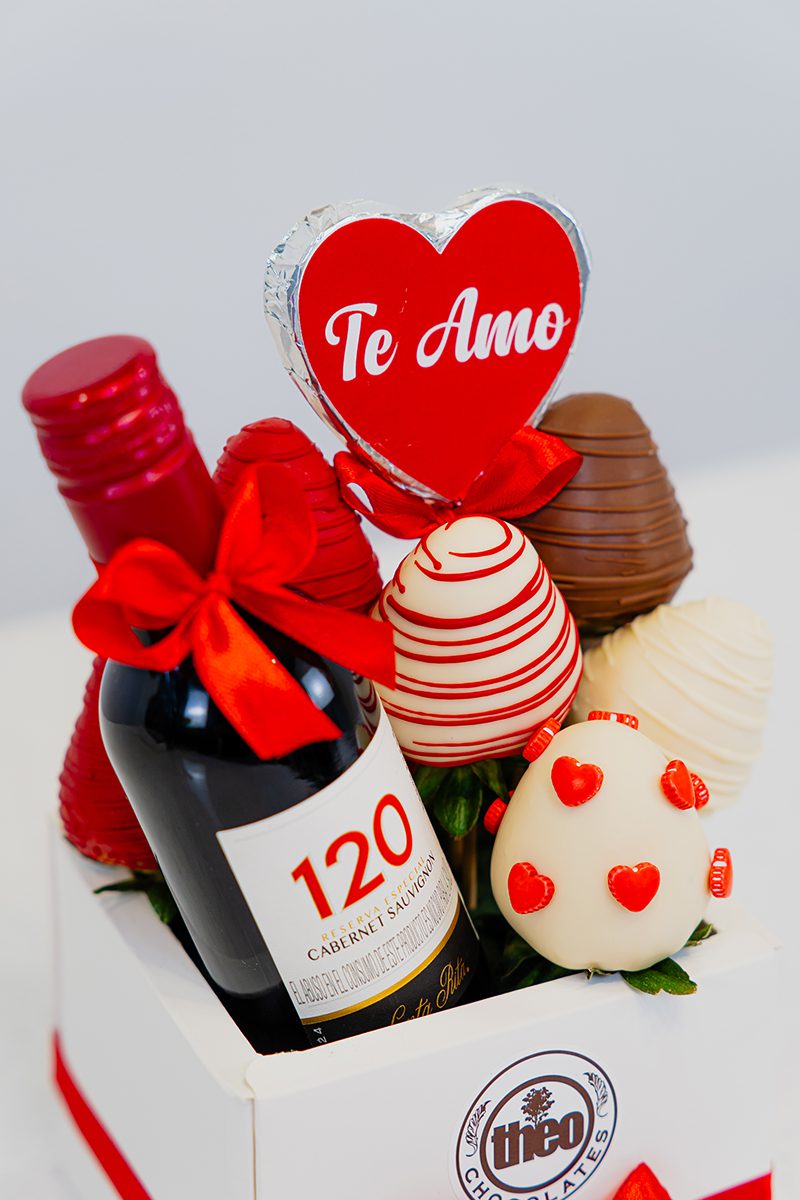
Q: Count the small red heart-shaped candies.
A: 9